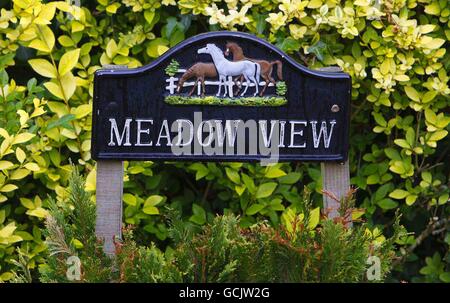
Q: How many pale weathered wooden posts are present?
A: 2